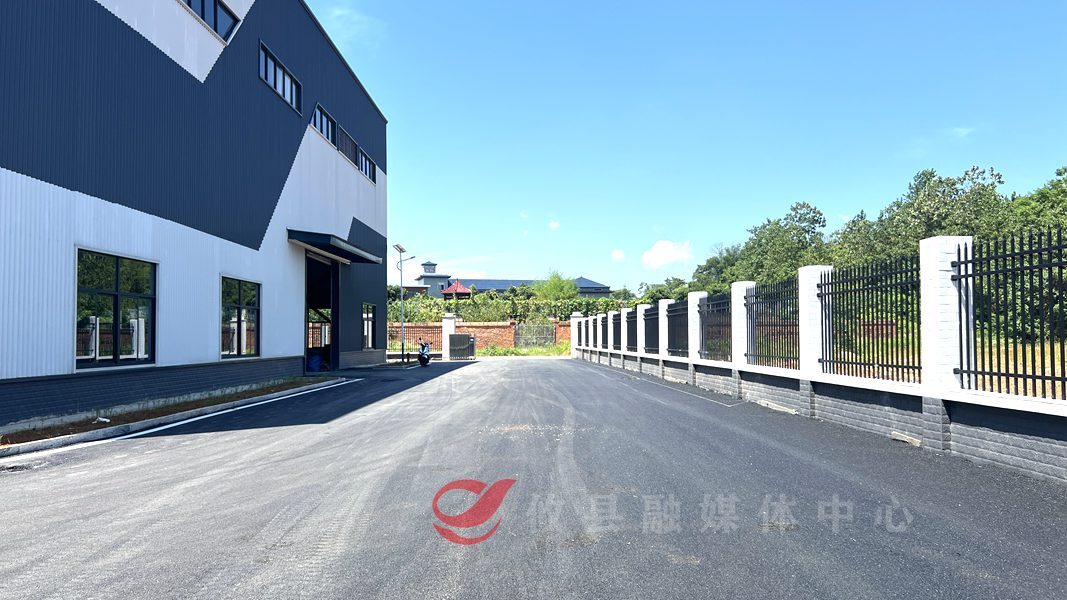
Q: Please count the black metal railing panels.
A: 12